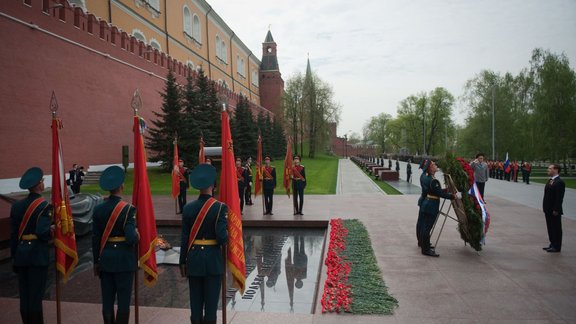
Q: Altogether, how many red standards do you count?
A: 7